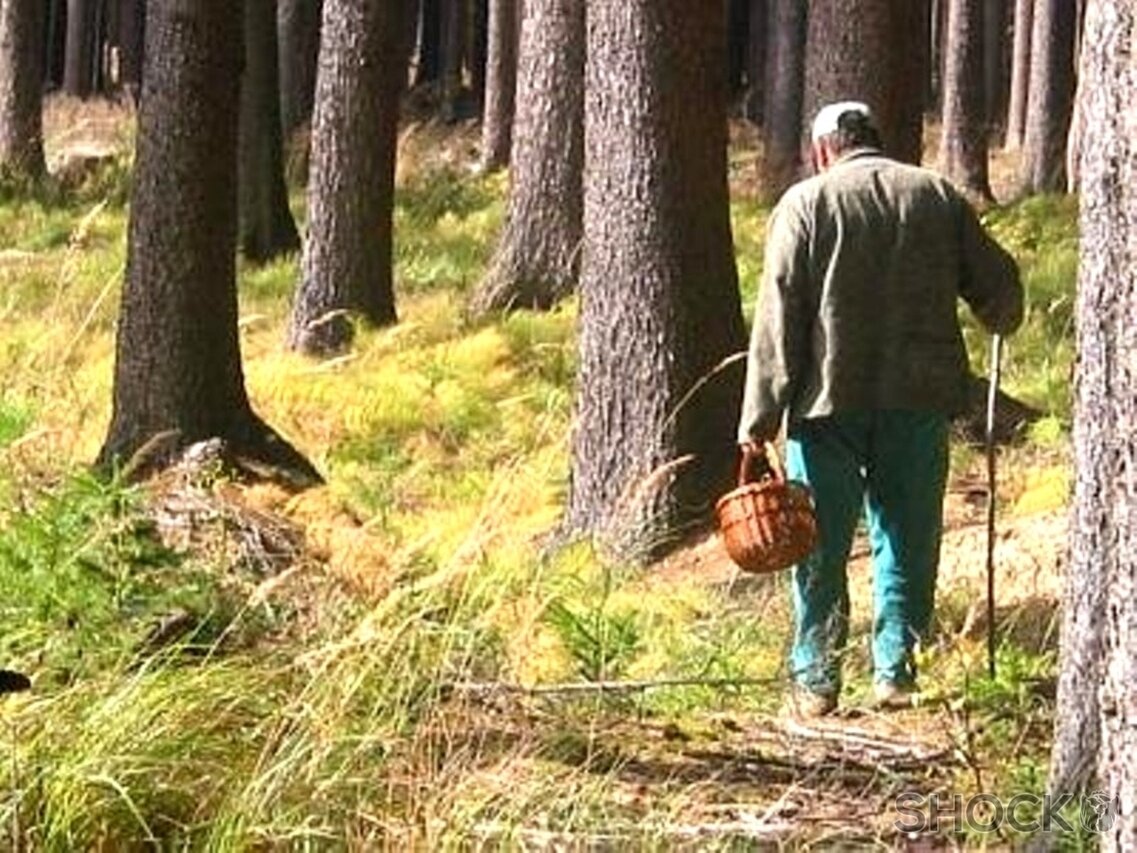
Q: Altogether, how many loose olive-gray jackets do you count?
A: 1